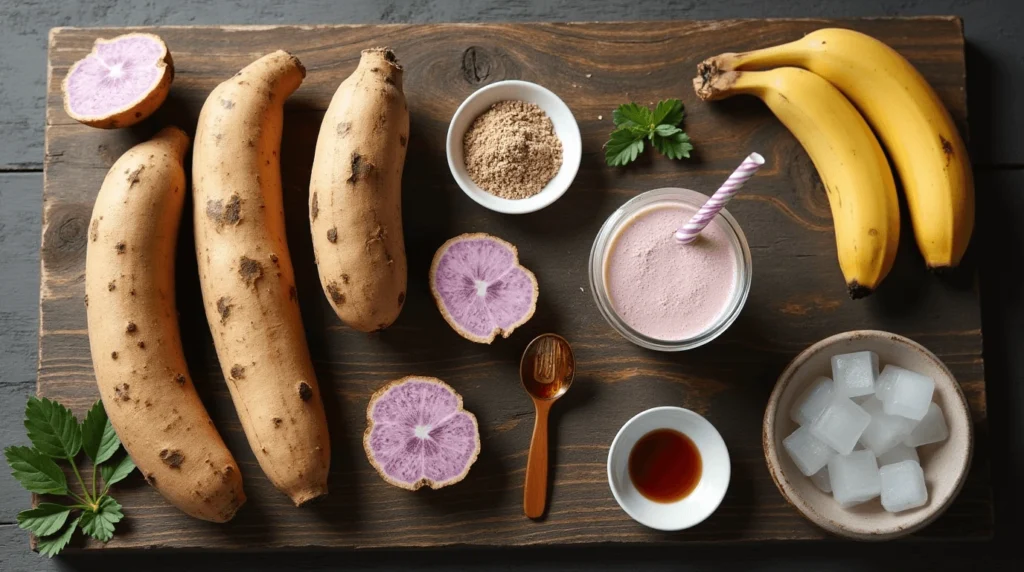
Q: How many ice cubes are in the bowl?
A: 11